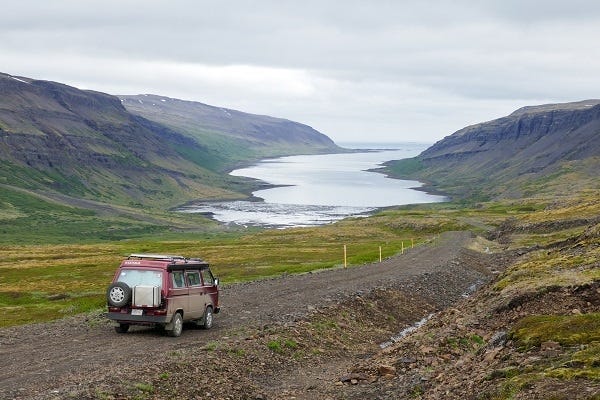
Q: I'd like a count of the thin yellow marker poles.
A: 4